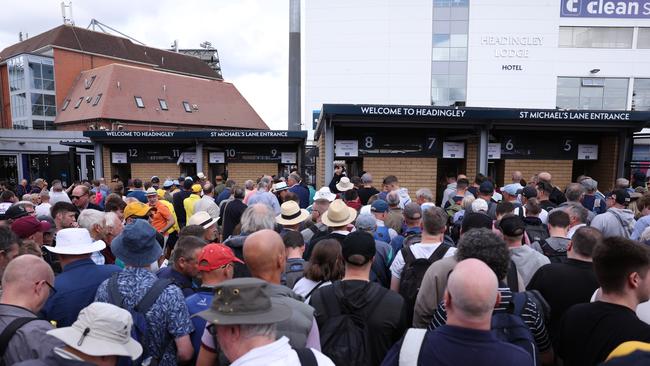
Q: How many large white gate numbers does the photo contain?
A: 8